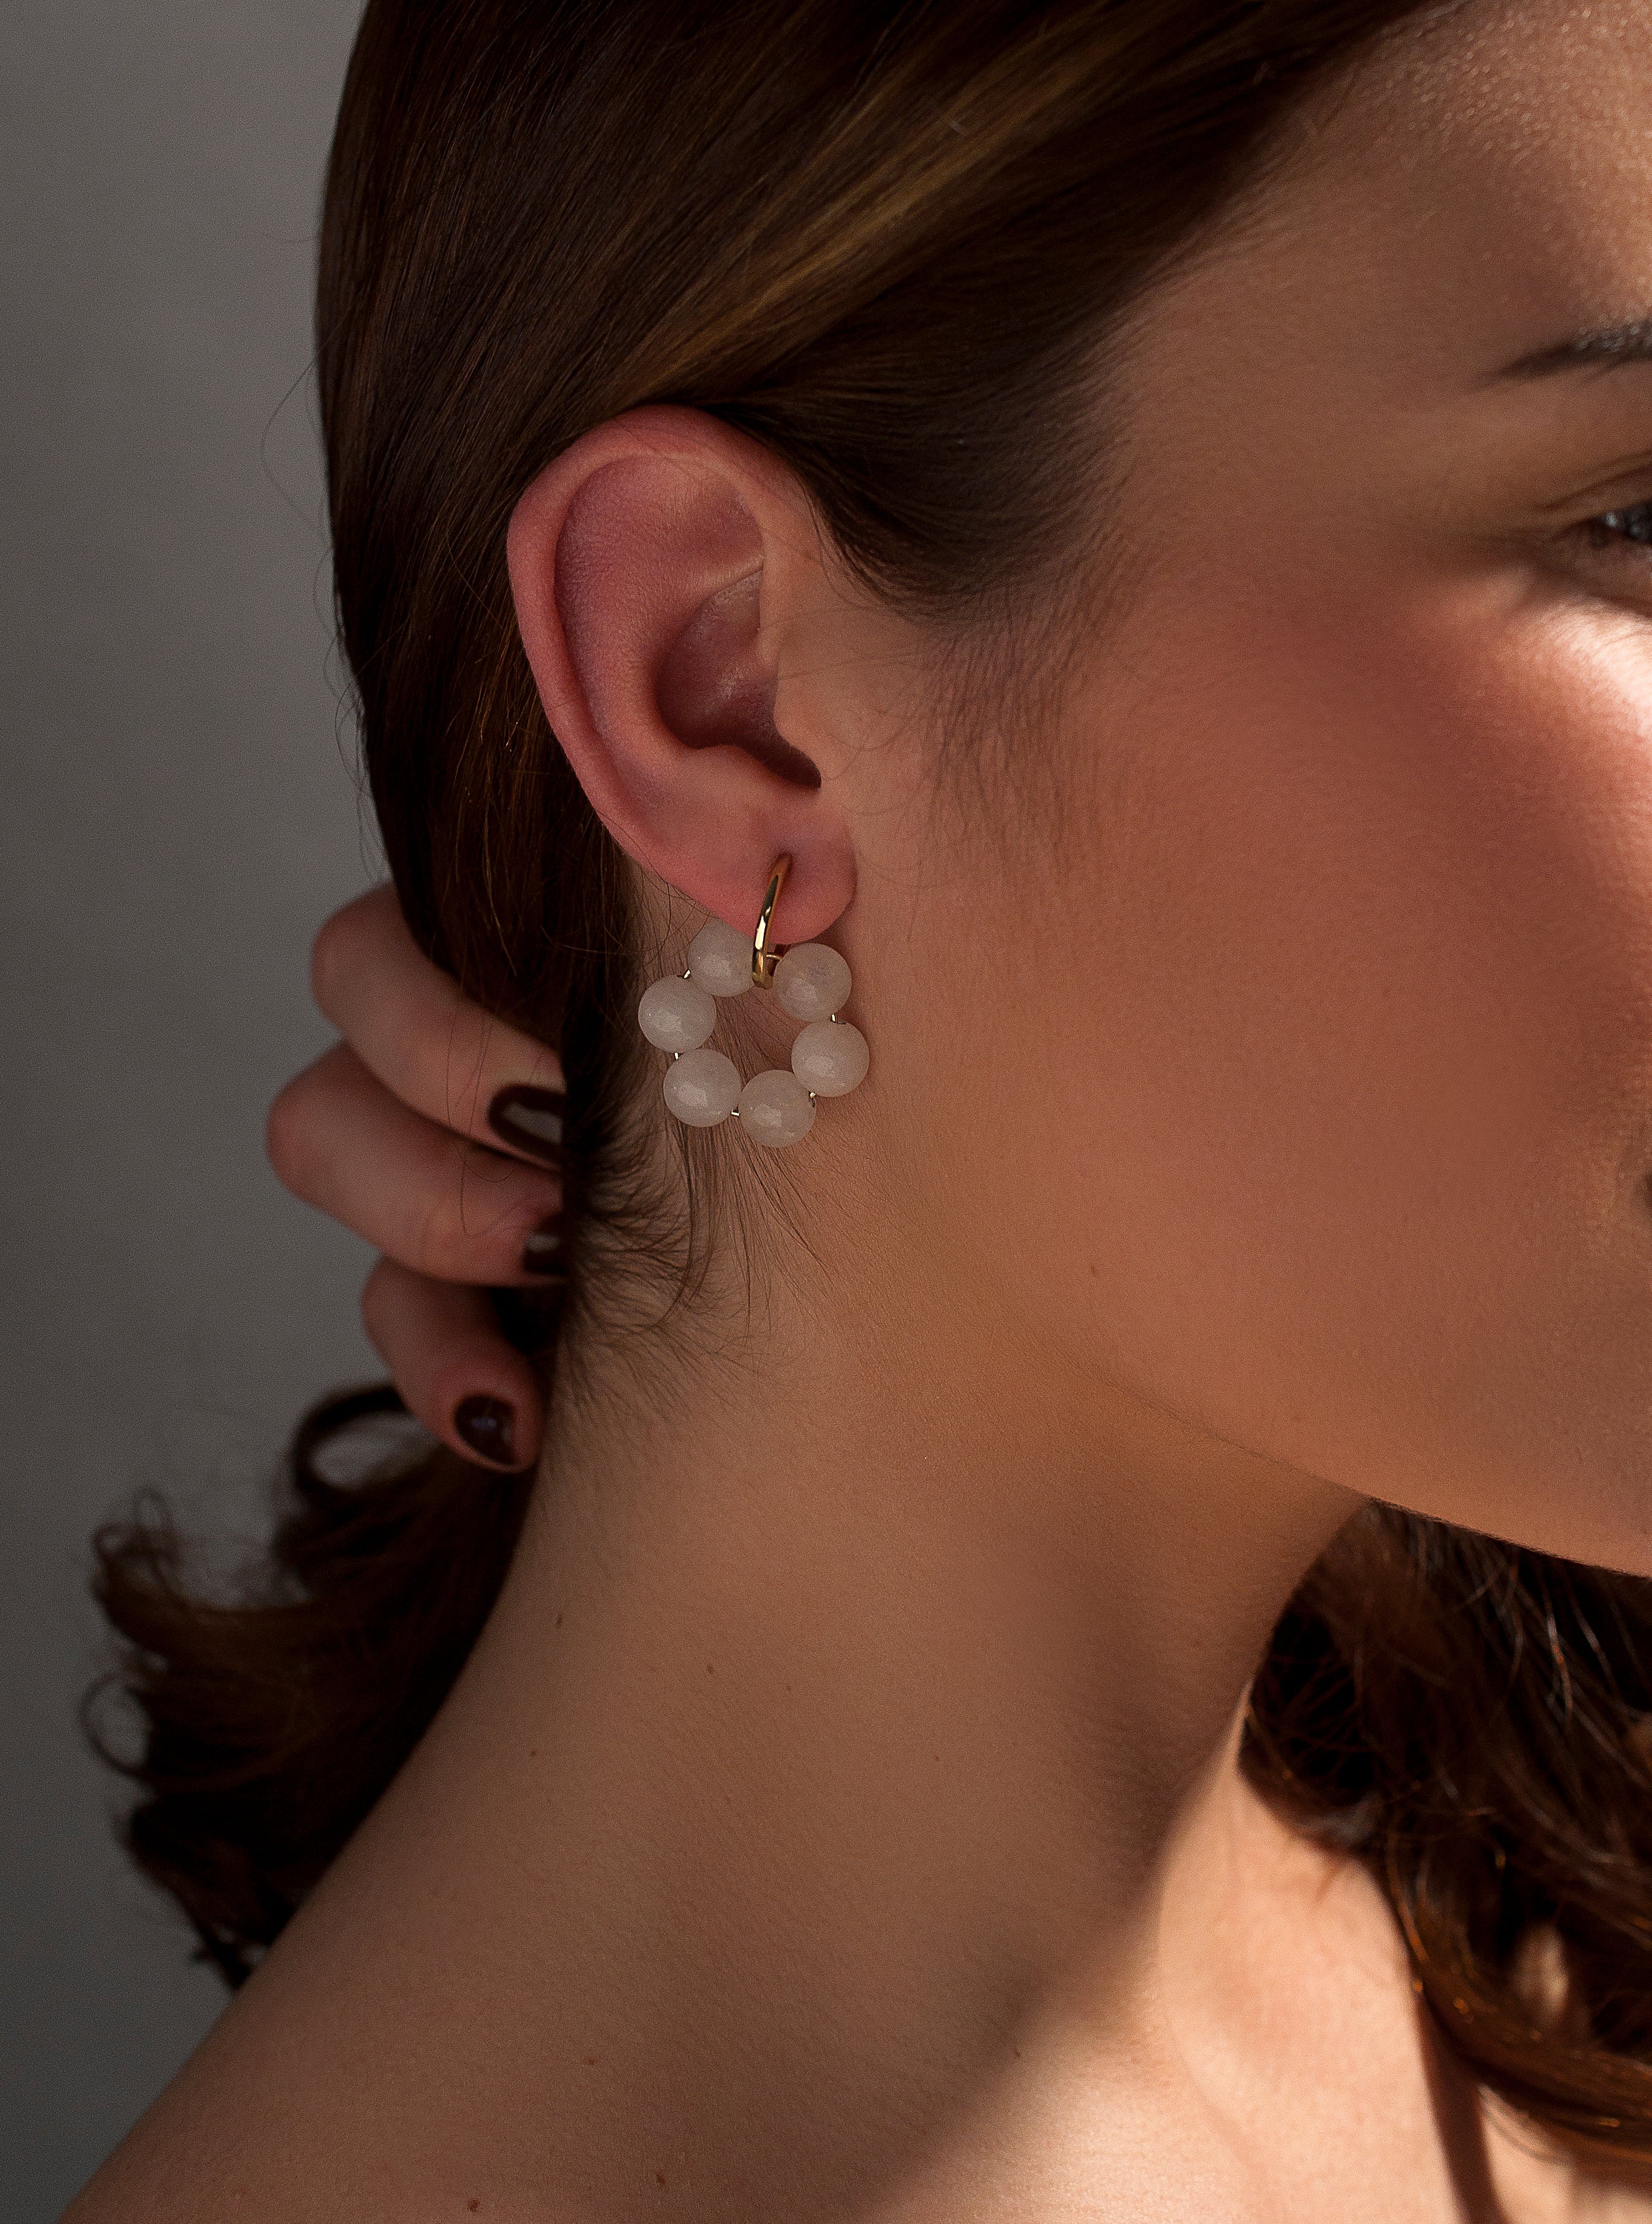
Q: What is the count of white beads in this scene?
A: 6